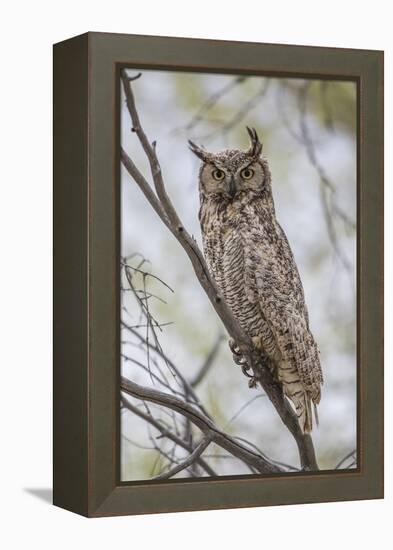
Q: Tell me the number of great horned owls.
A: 1